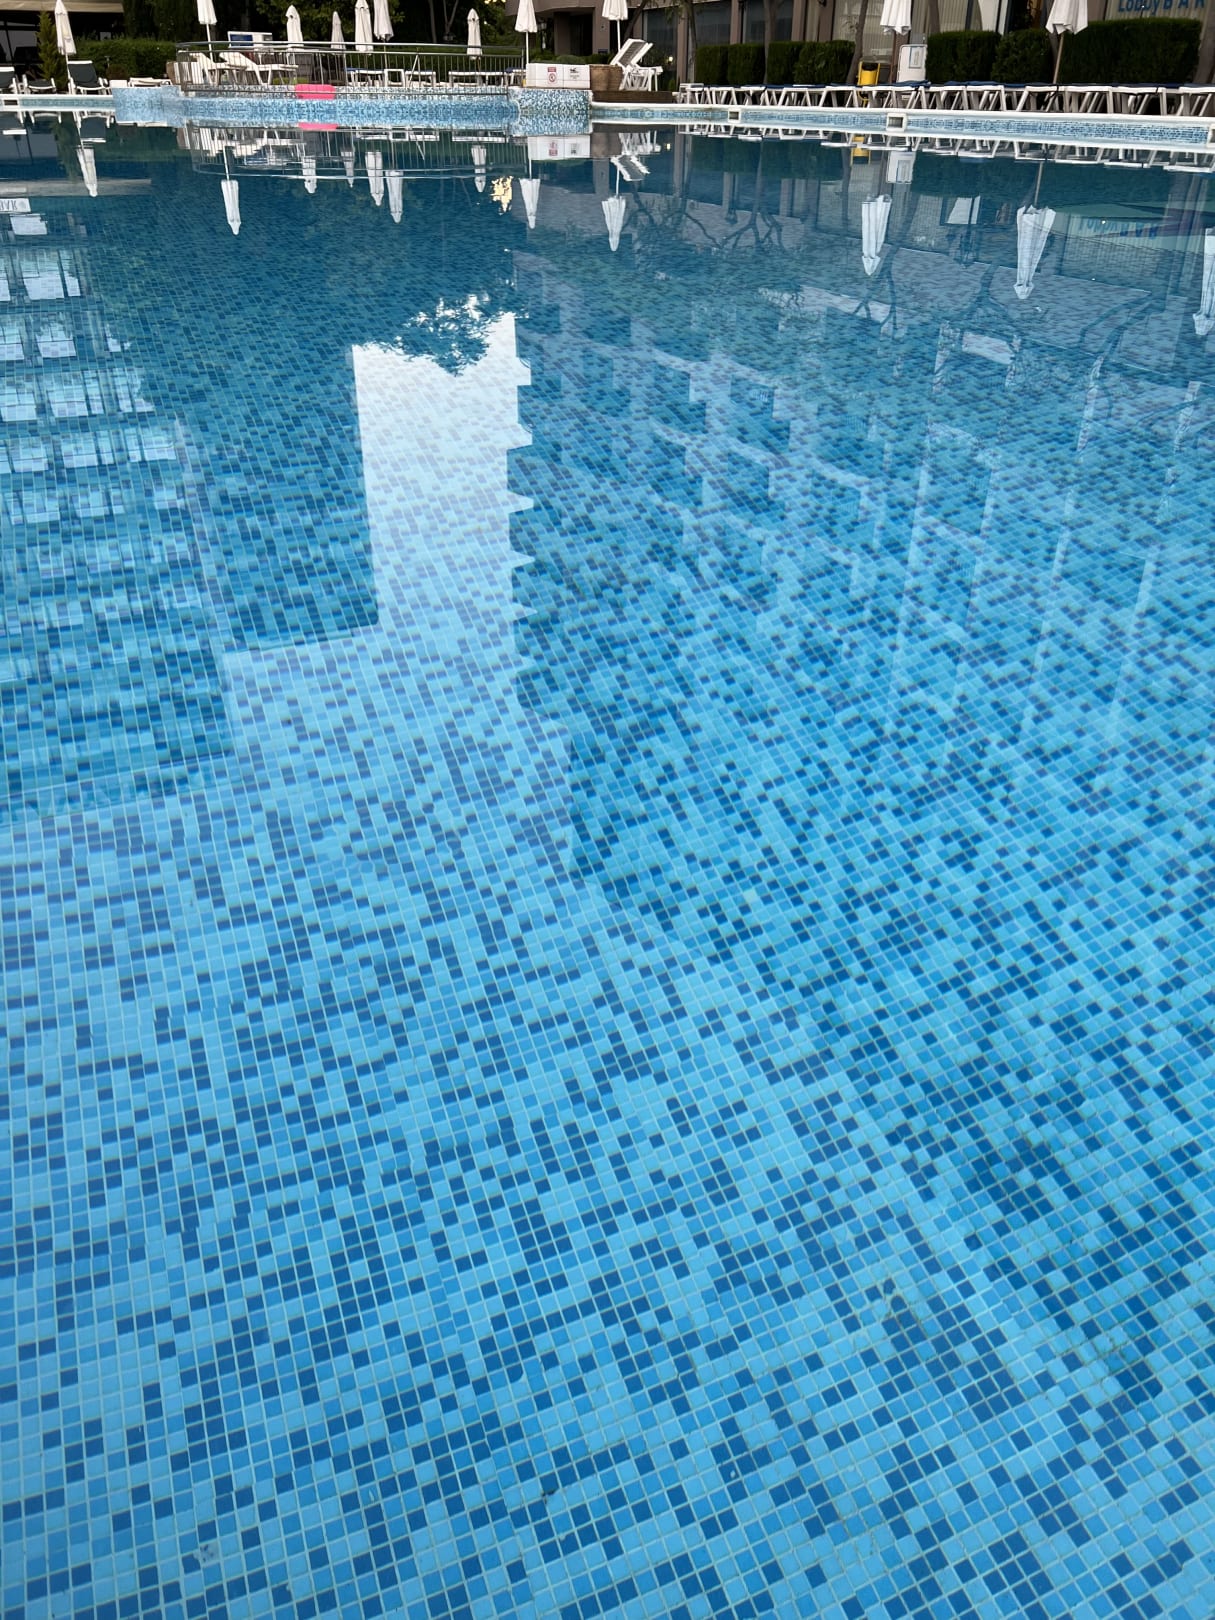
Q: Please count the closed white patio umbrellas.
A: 11